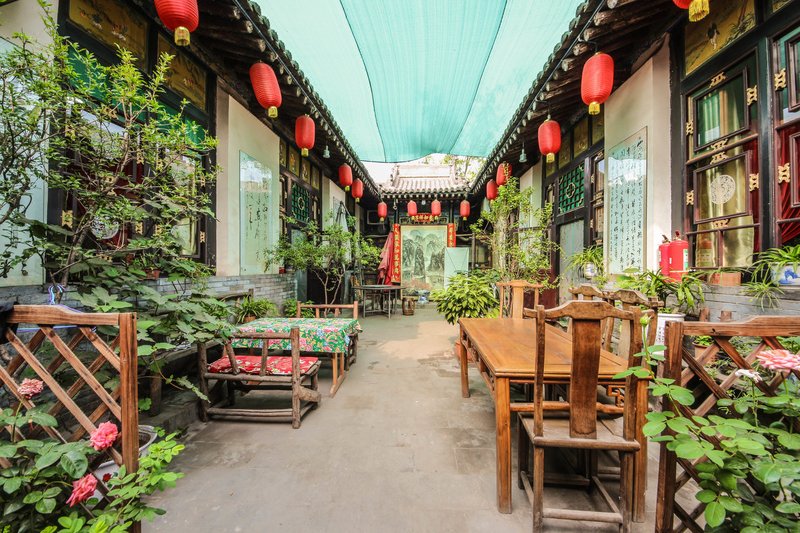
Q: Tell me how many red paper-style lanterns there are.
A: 14